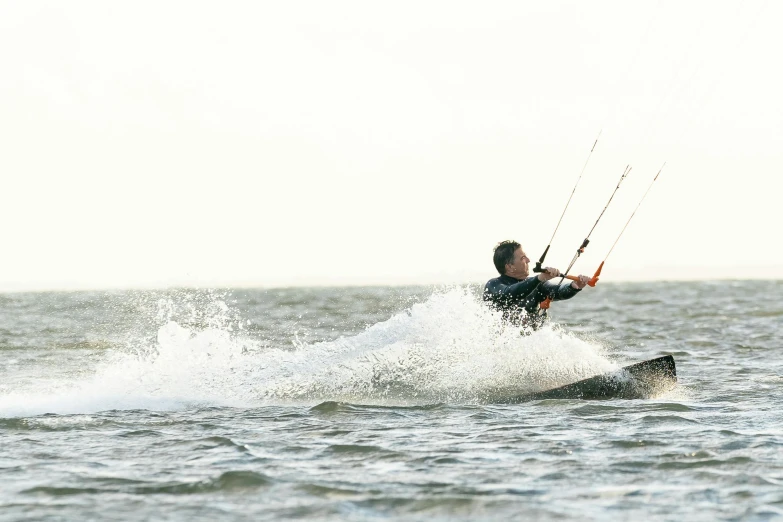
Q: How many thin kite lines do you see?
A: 3